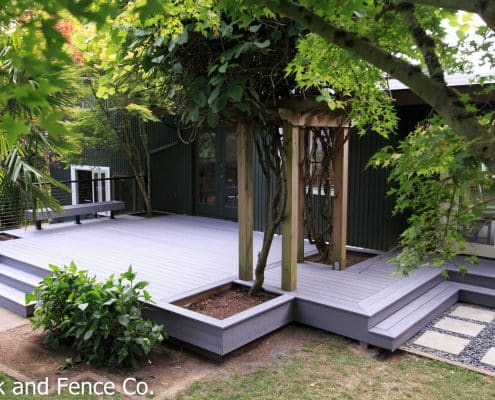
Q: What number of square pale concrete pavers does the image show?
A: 4